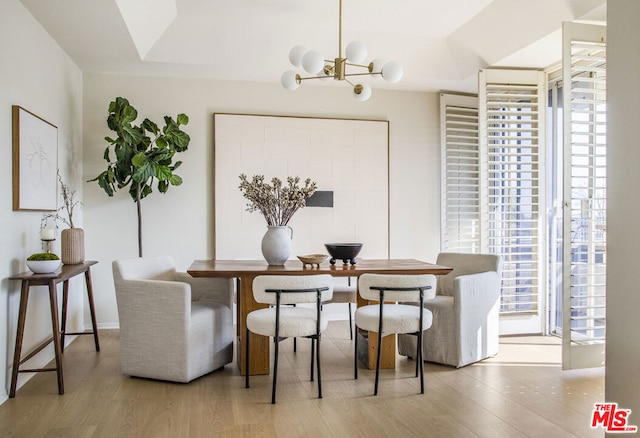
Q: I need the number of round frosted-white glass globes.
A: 8